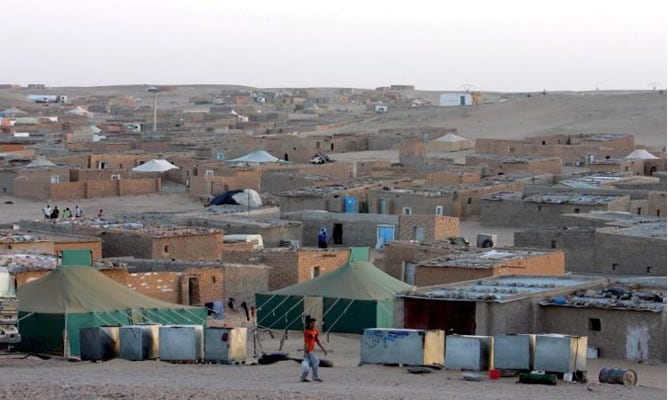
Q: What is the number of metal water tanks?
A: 8